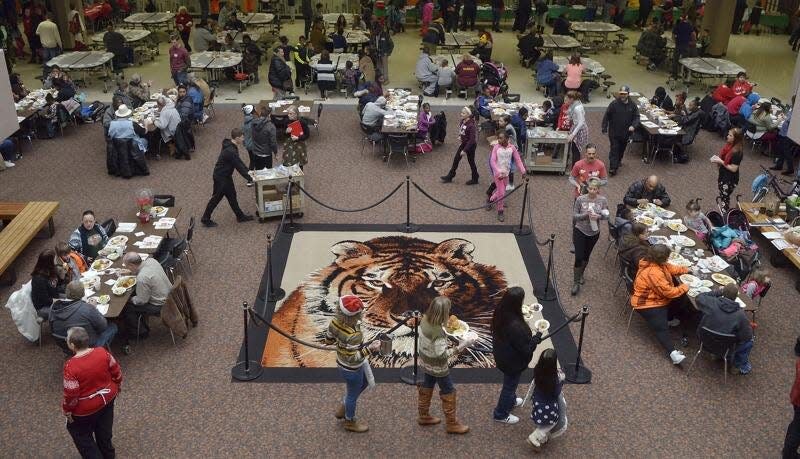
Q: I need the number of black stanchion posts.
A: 8